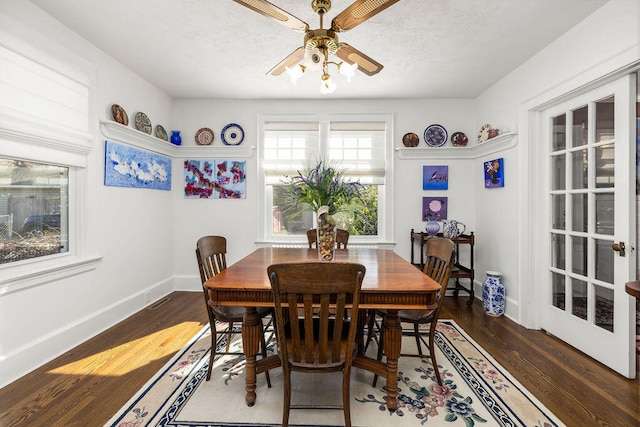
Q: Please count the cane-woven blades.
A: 4